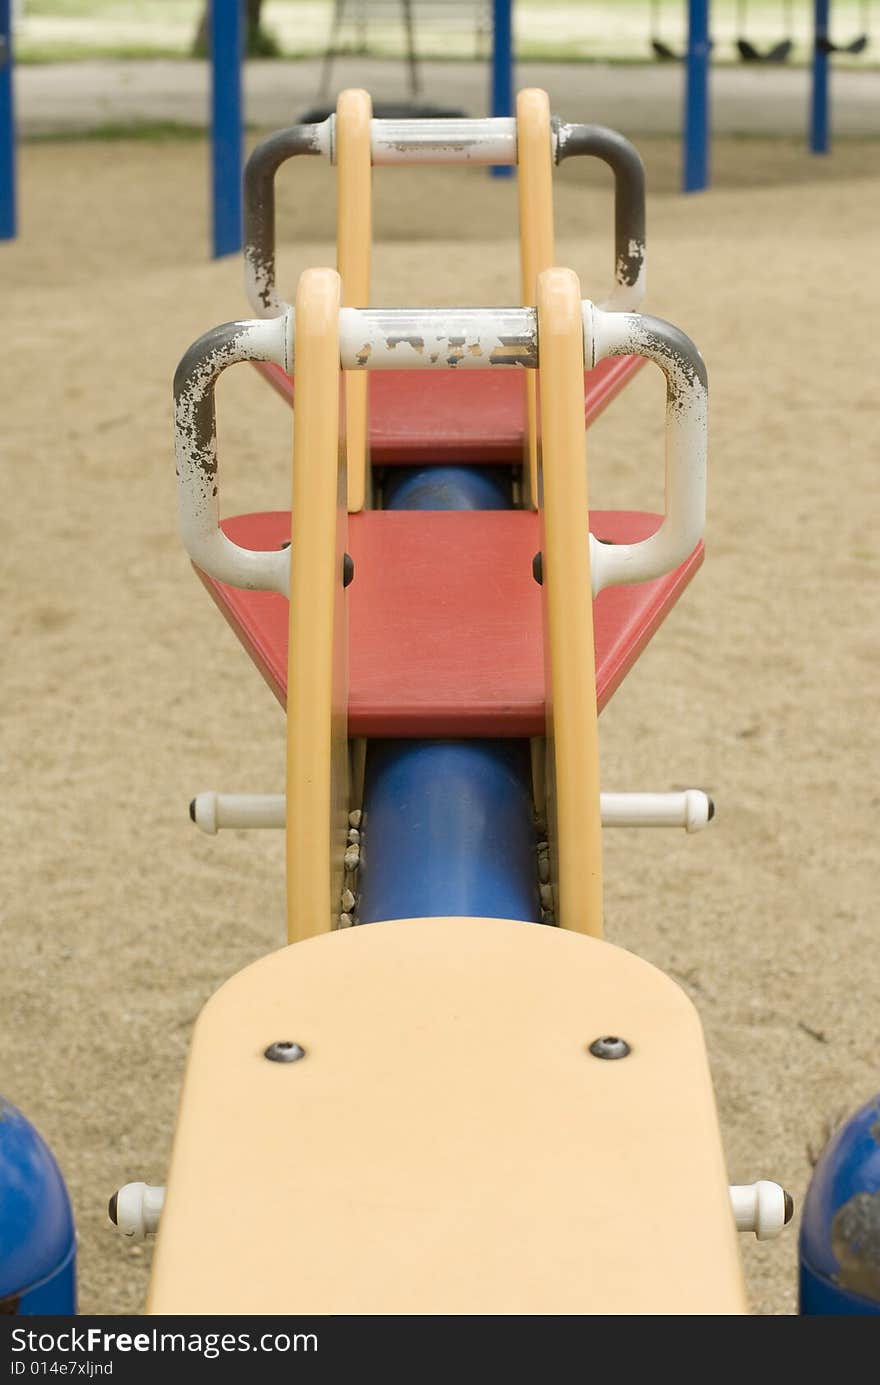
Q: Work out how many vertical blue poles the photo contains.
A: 5